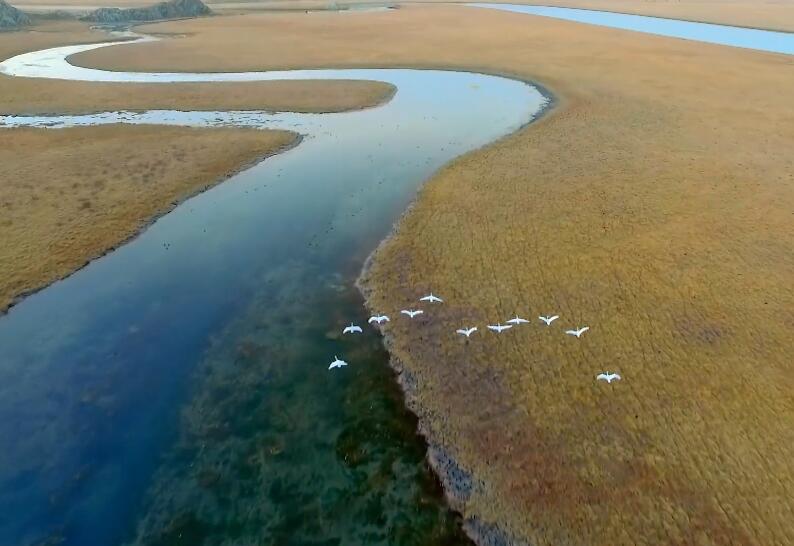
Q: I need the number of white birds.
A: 11